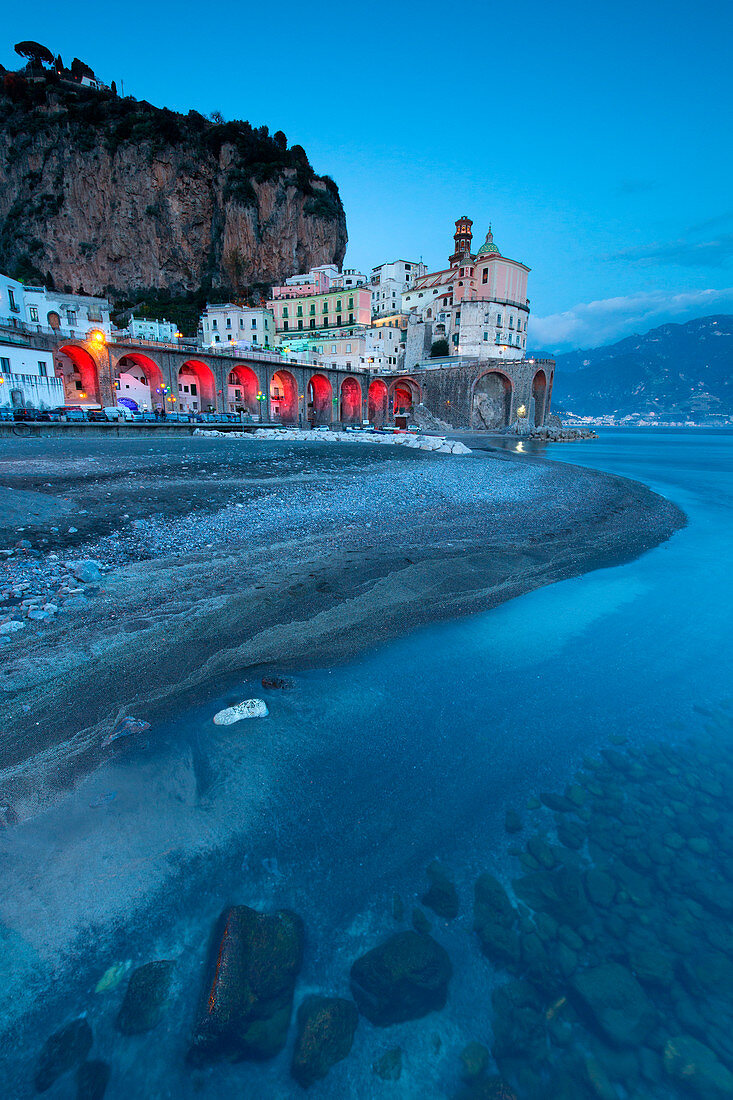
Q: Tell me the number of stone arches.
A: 11